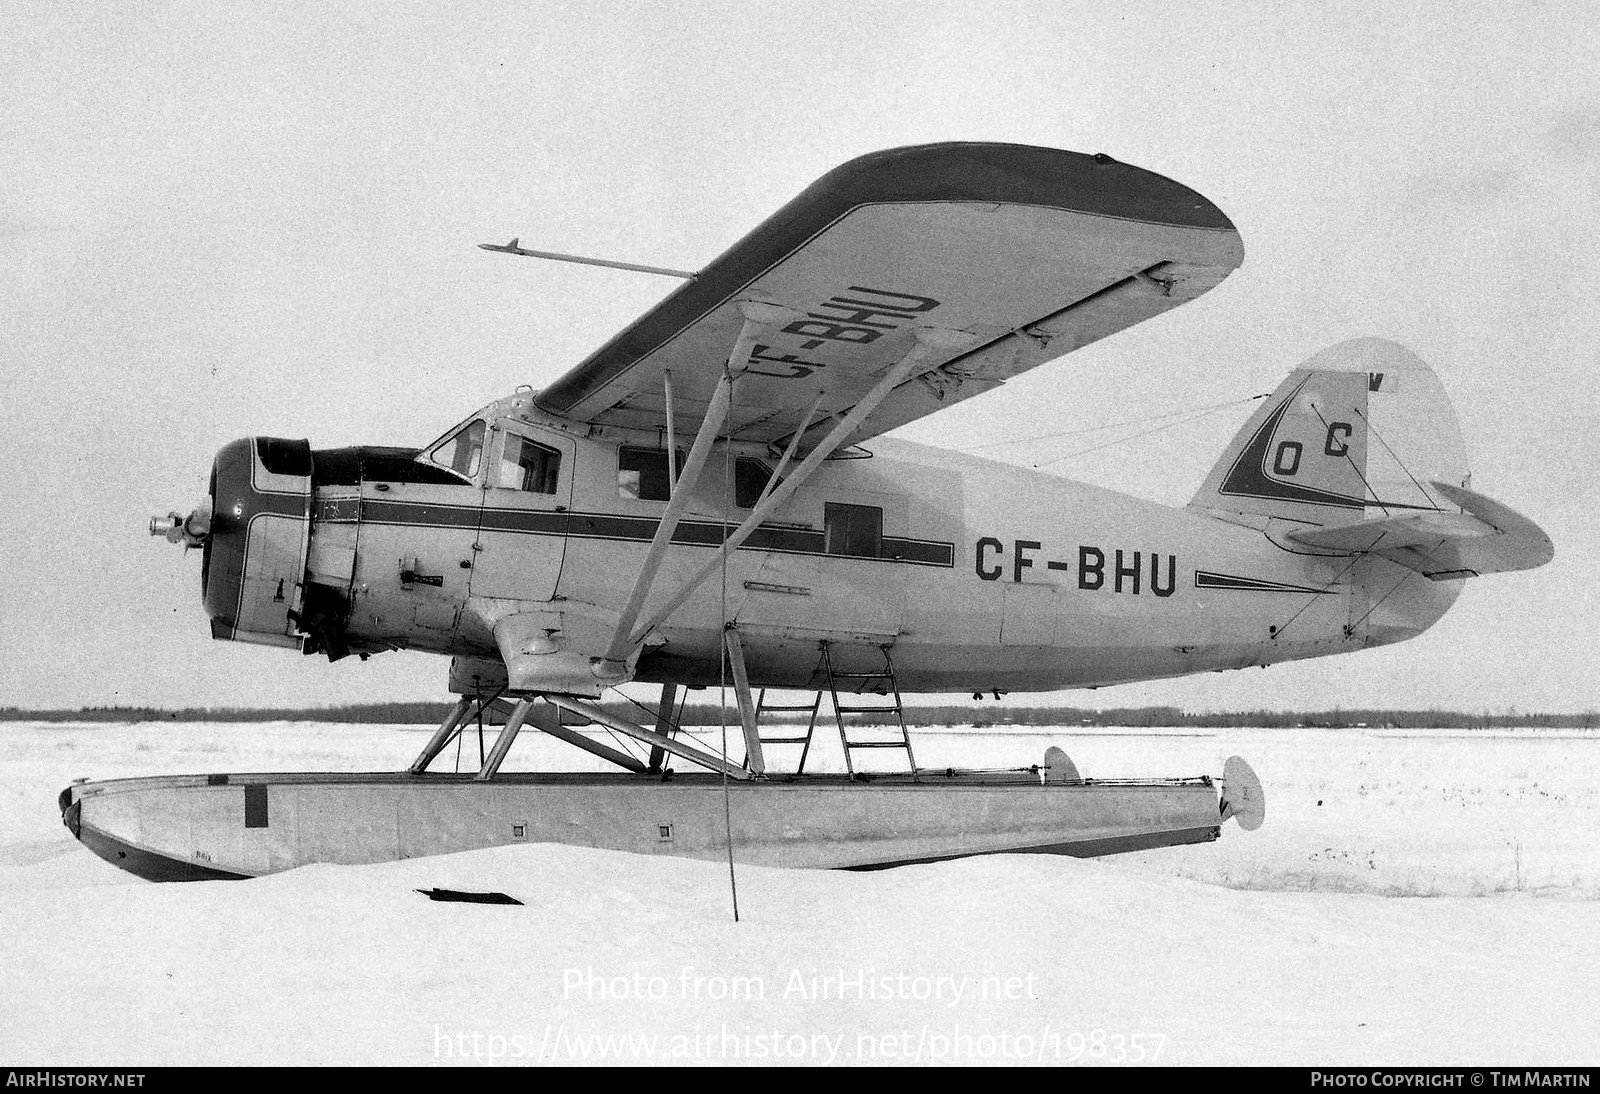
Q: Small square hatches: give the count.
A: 2